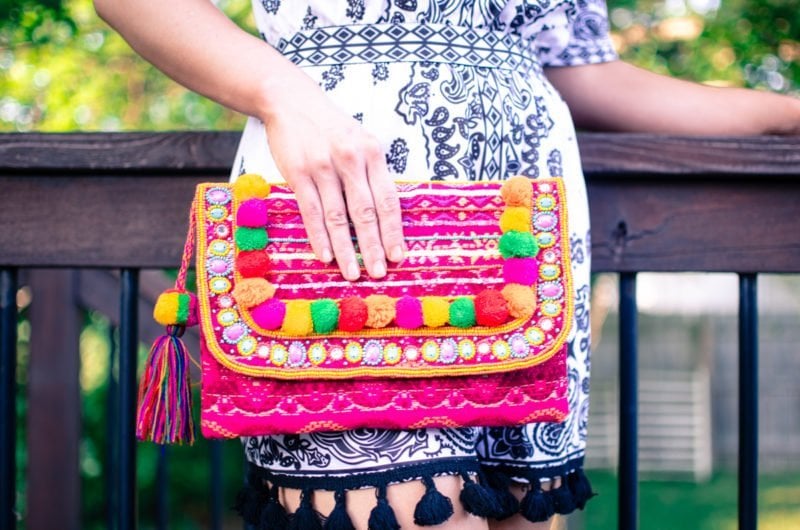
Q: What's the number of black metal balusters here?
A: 4